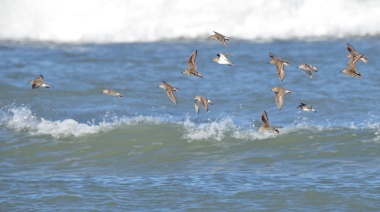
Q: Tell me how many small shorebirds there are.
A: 14